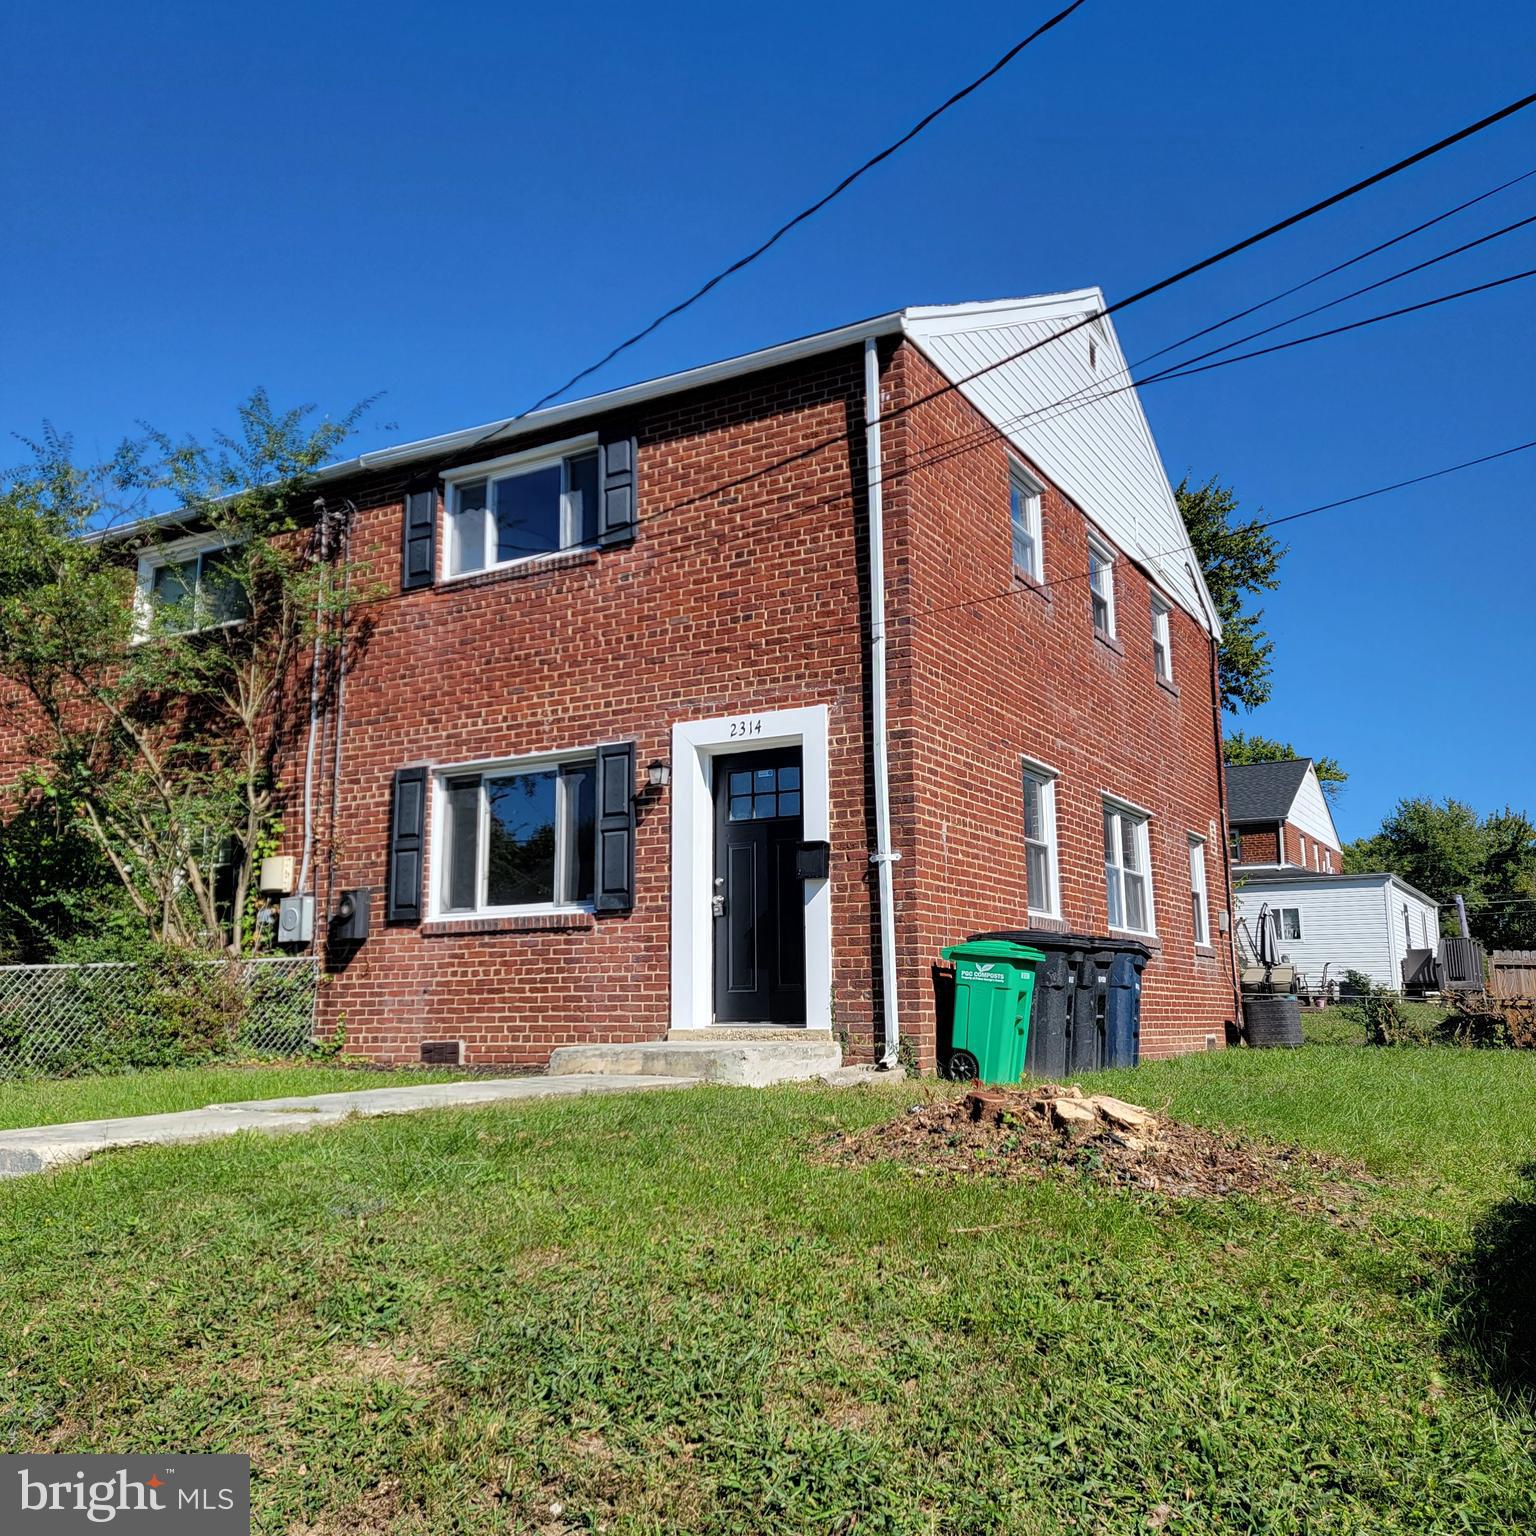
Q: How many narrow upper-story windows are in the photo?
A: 3